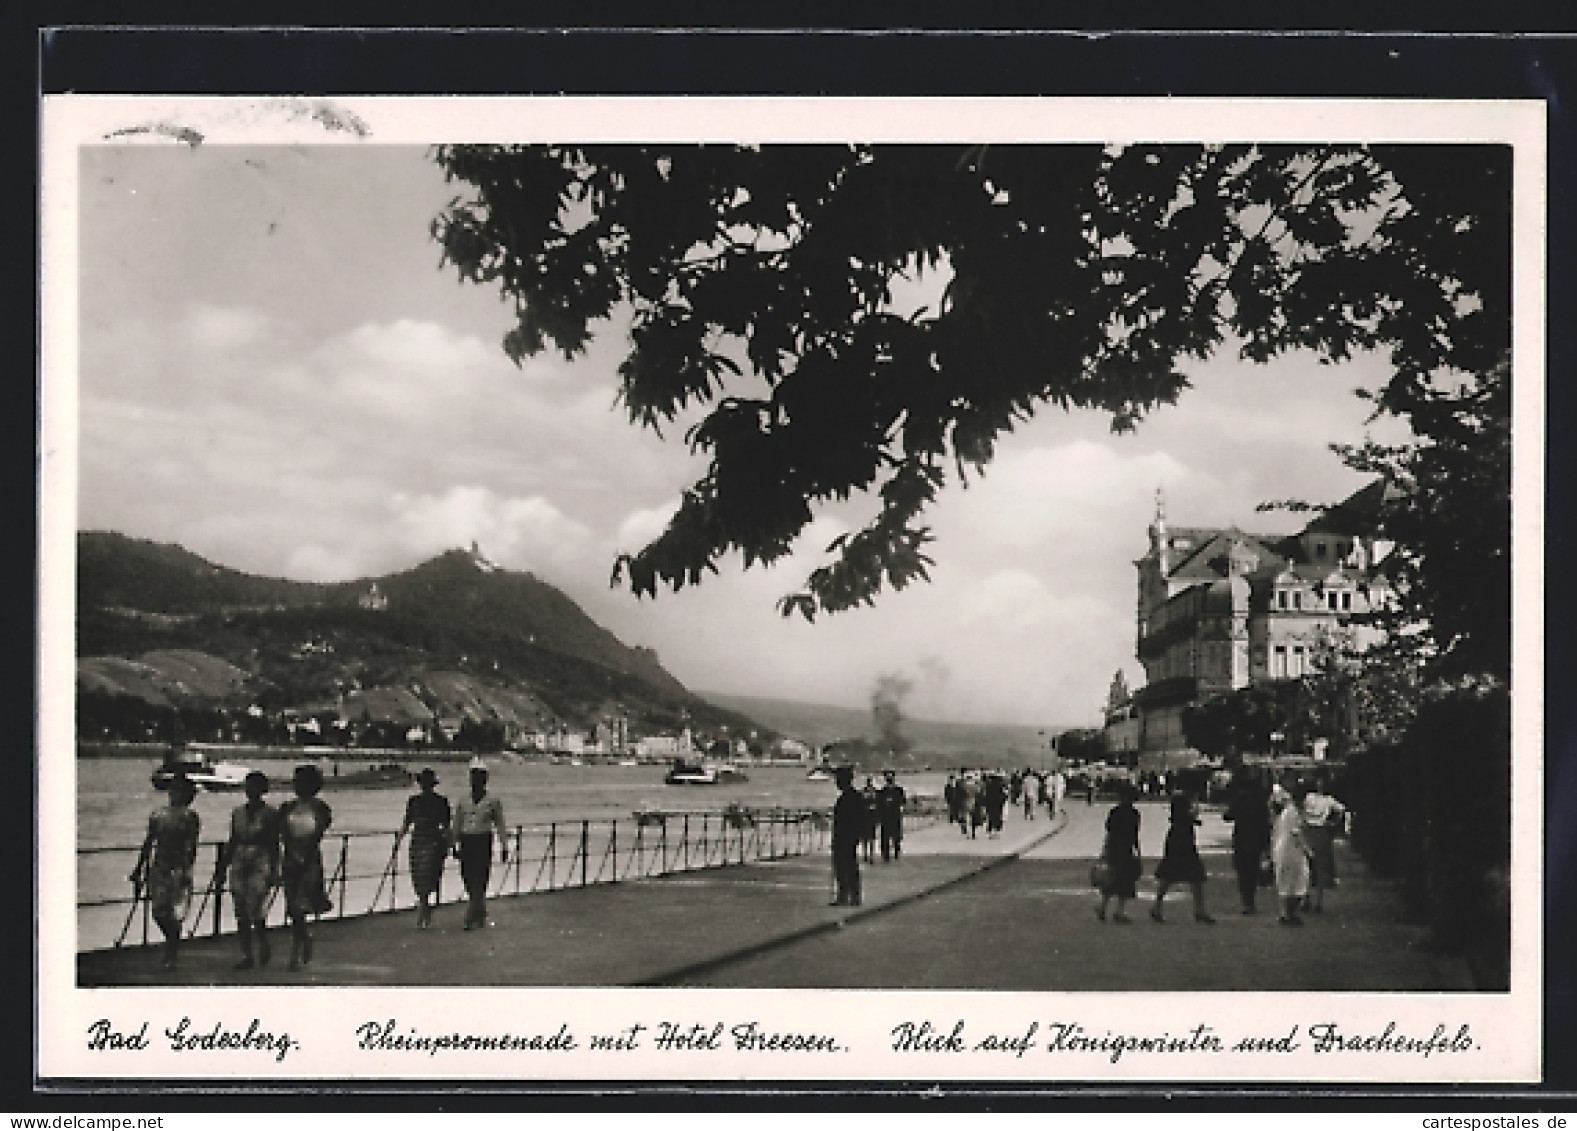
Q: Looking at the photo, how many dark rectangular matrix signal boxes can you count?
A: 0